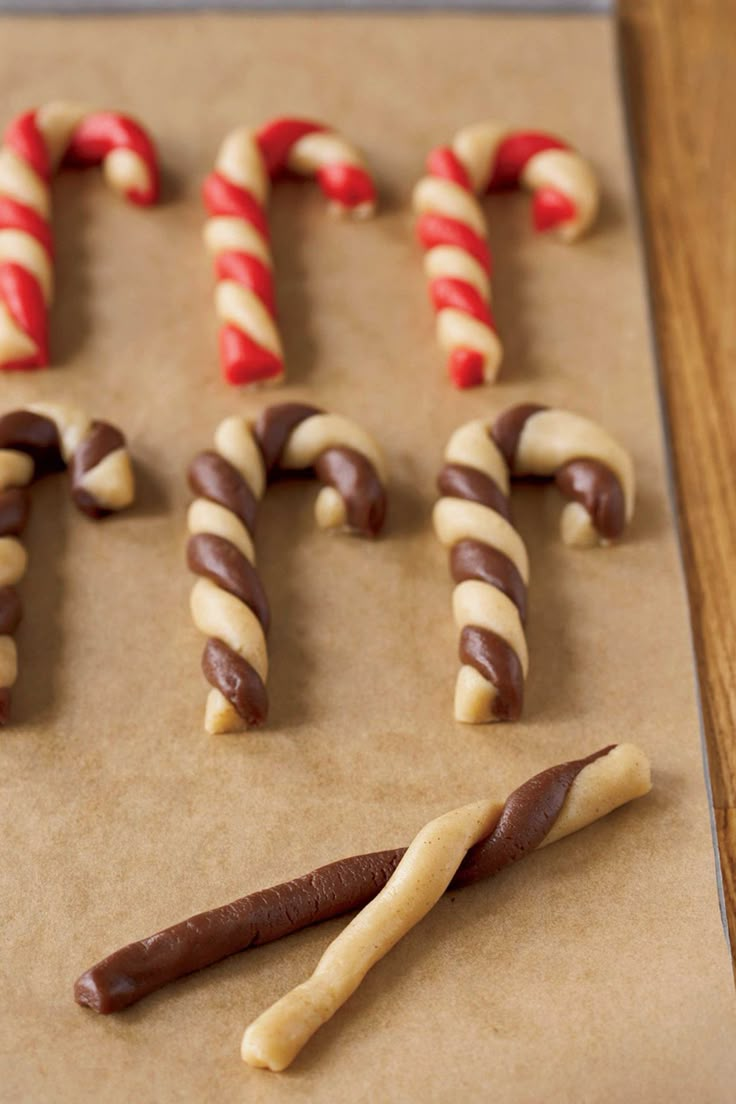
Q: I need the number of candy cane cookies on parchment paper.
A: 6